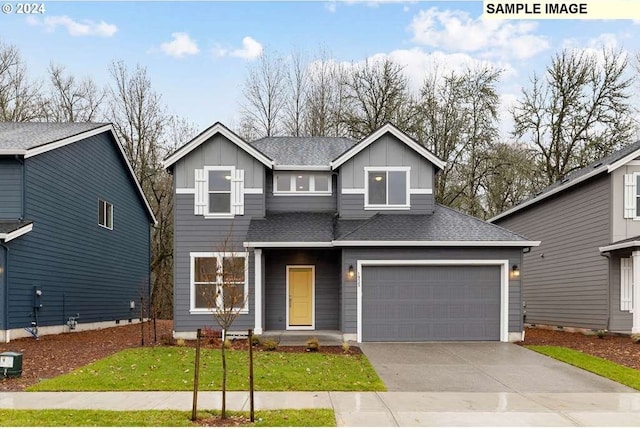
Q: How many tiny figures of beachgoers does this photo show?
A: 0